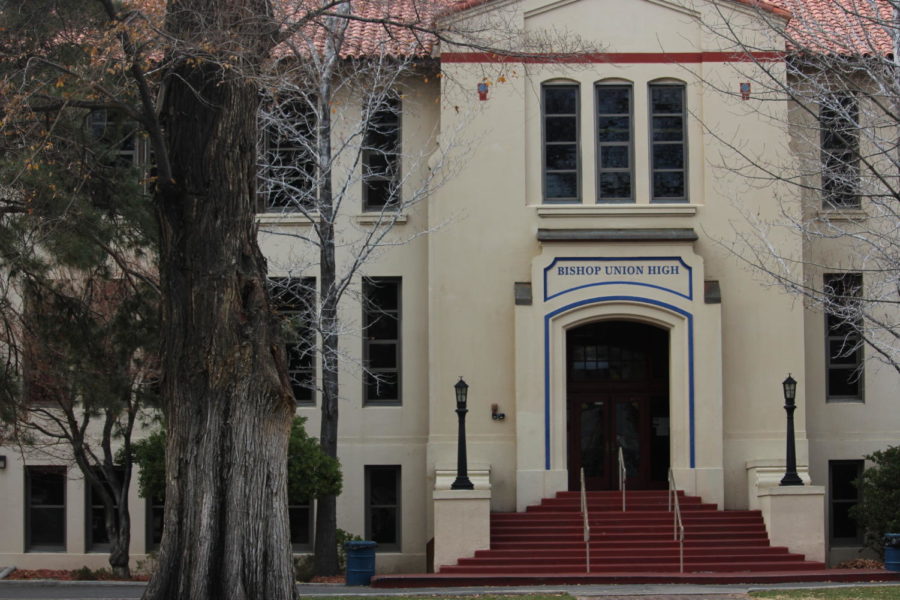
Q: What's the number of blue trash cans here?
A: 2